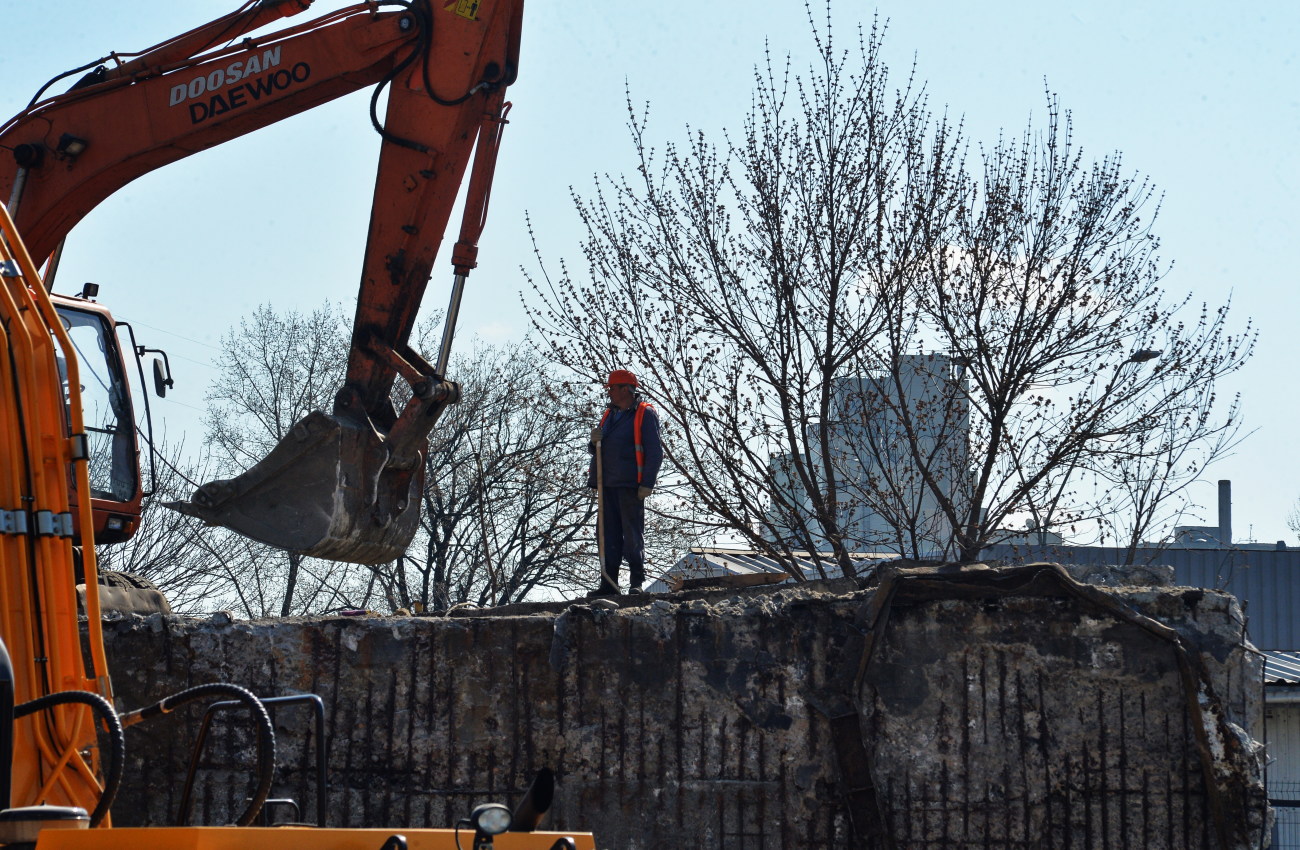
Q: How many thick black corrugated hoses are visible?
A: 2